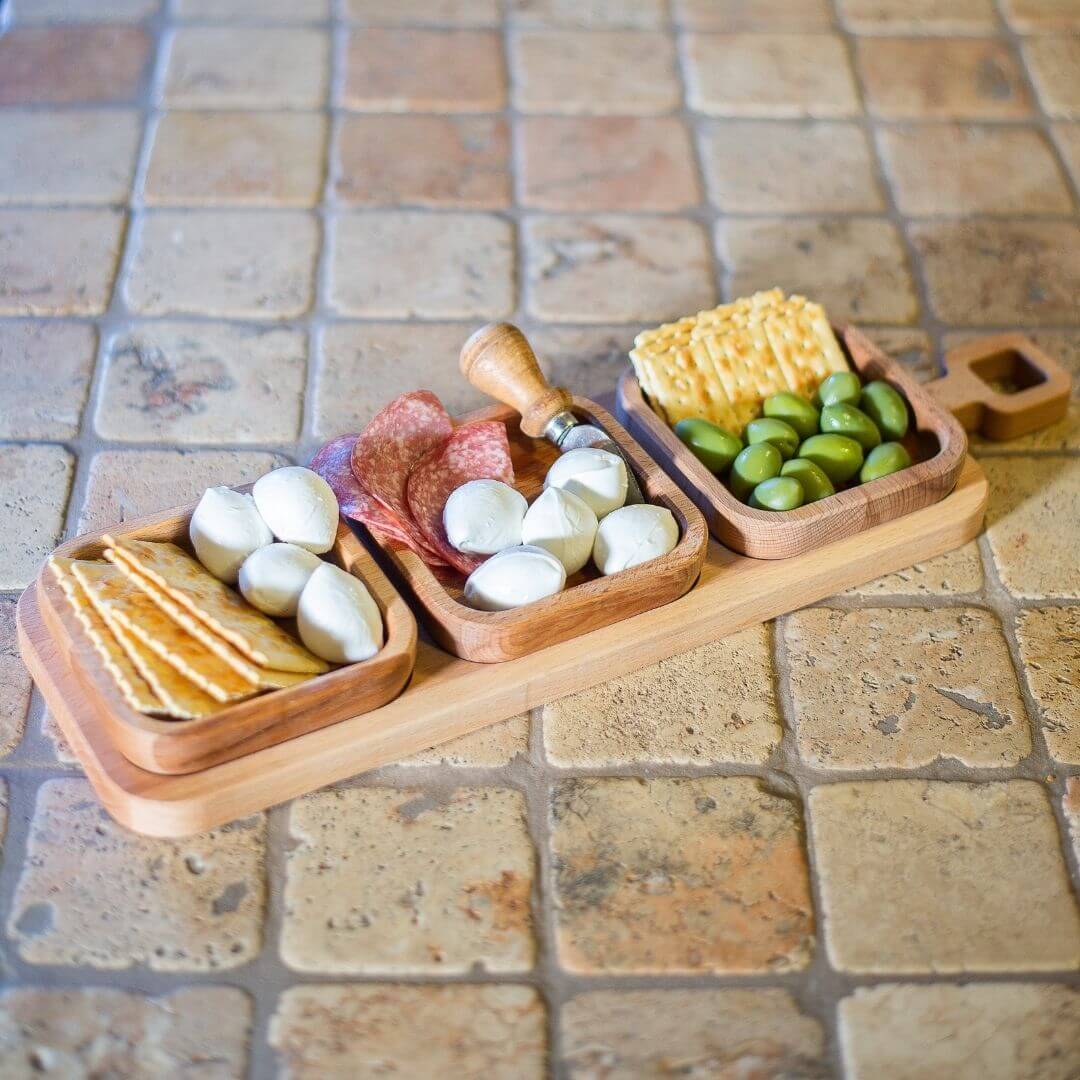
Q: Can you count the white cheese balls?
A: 9